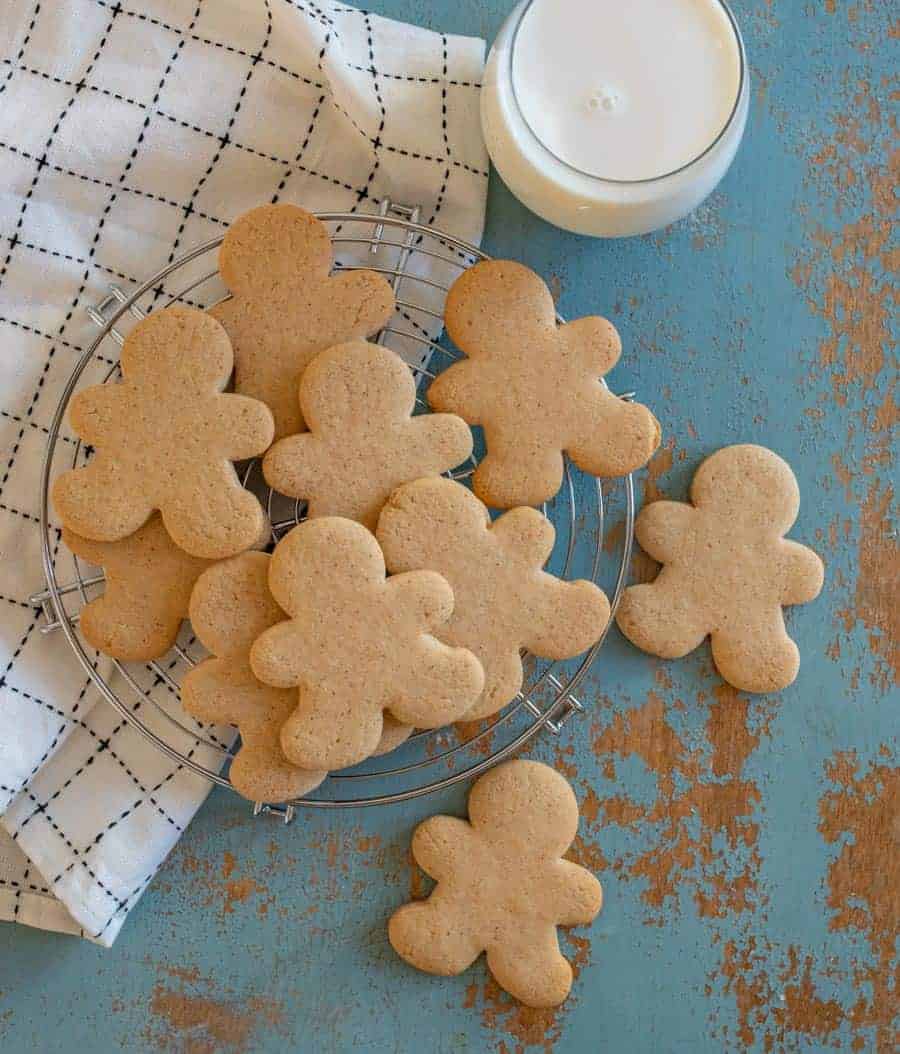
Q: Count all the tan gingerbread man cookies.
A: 10